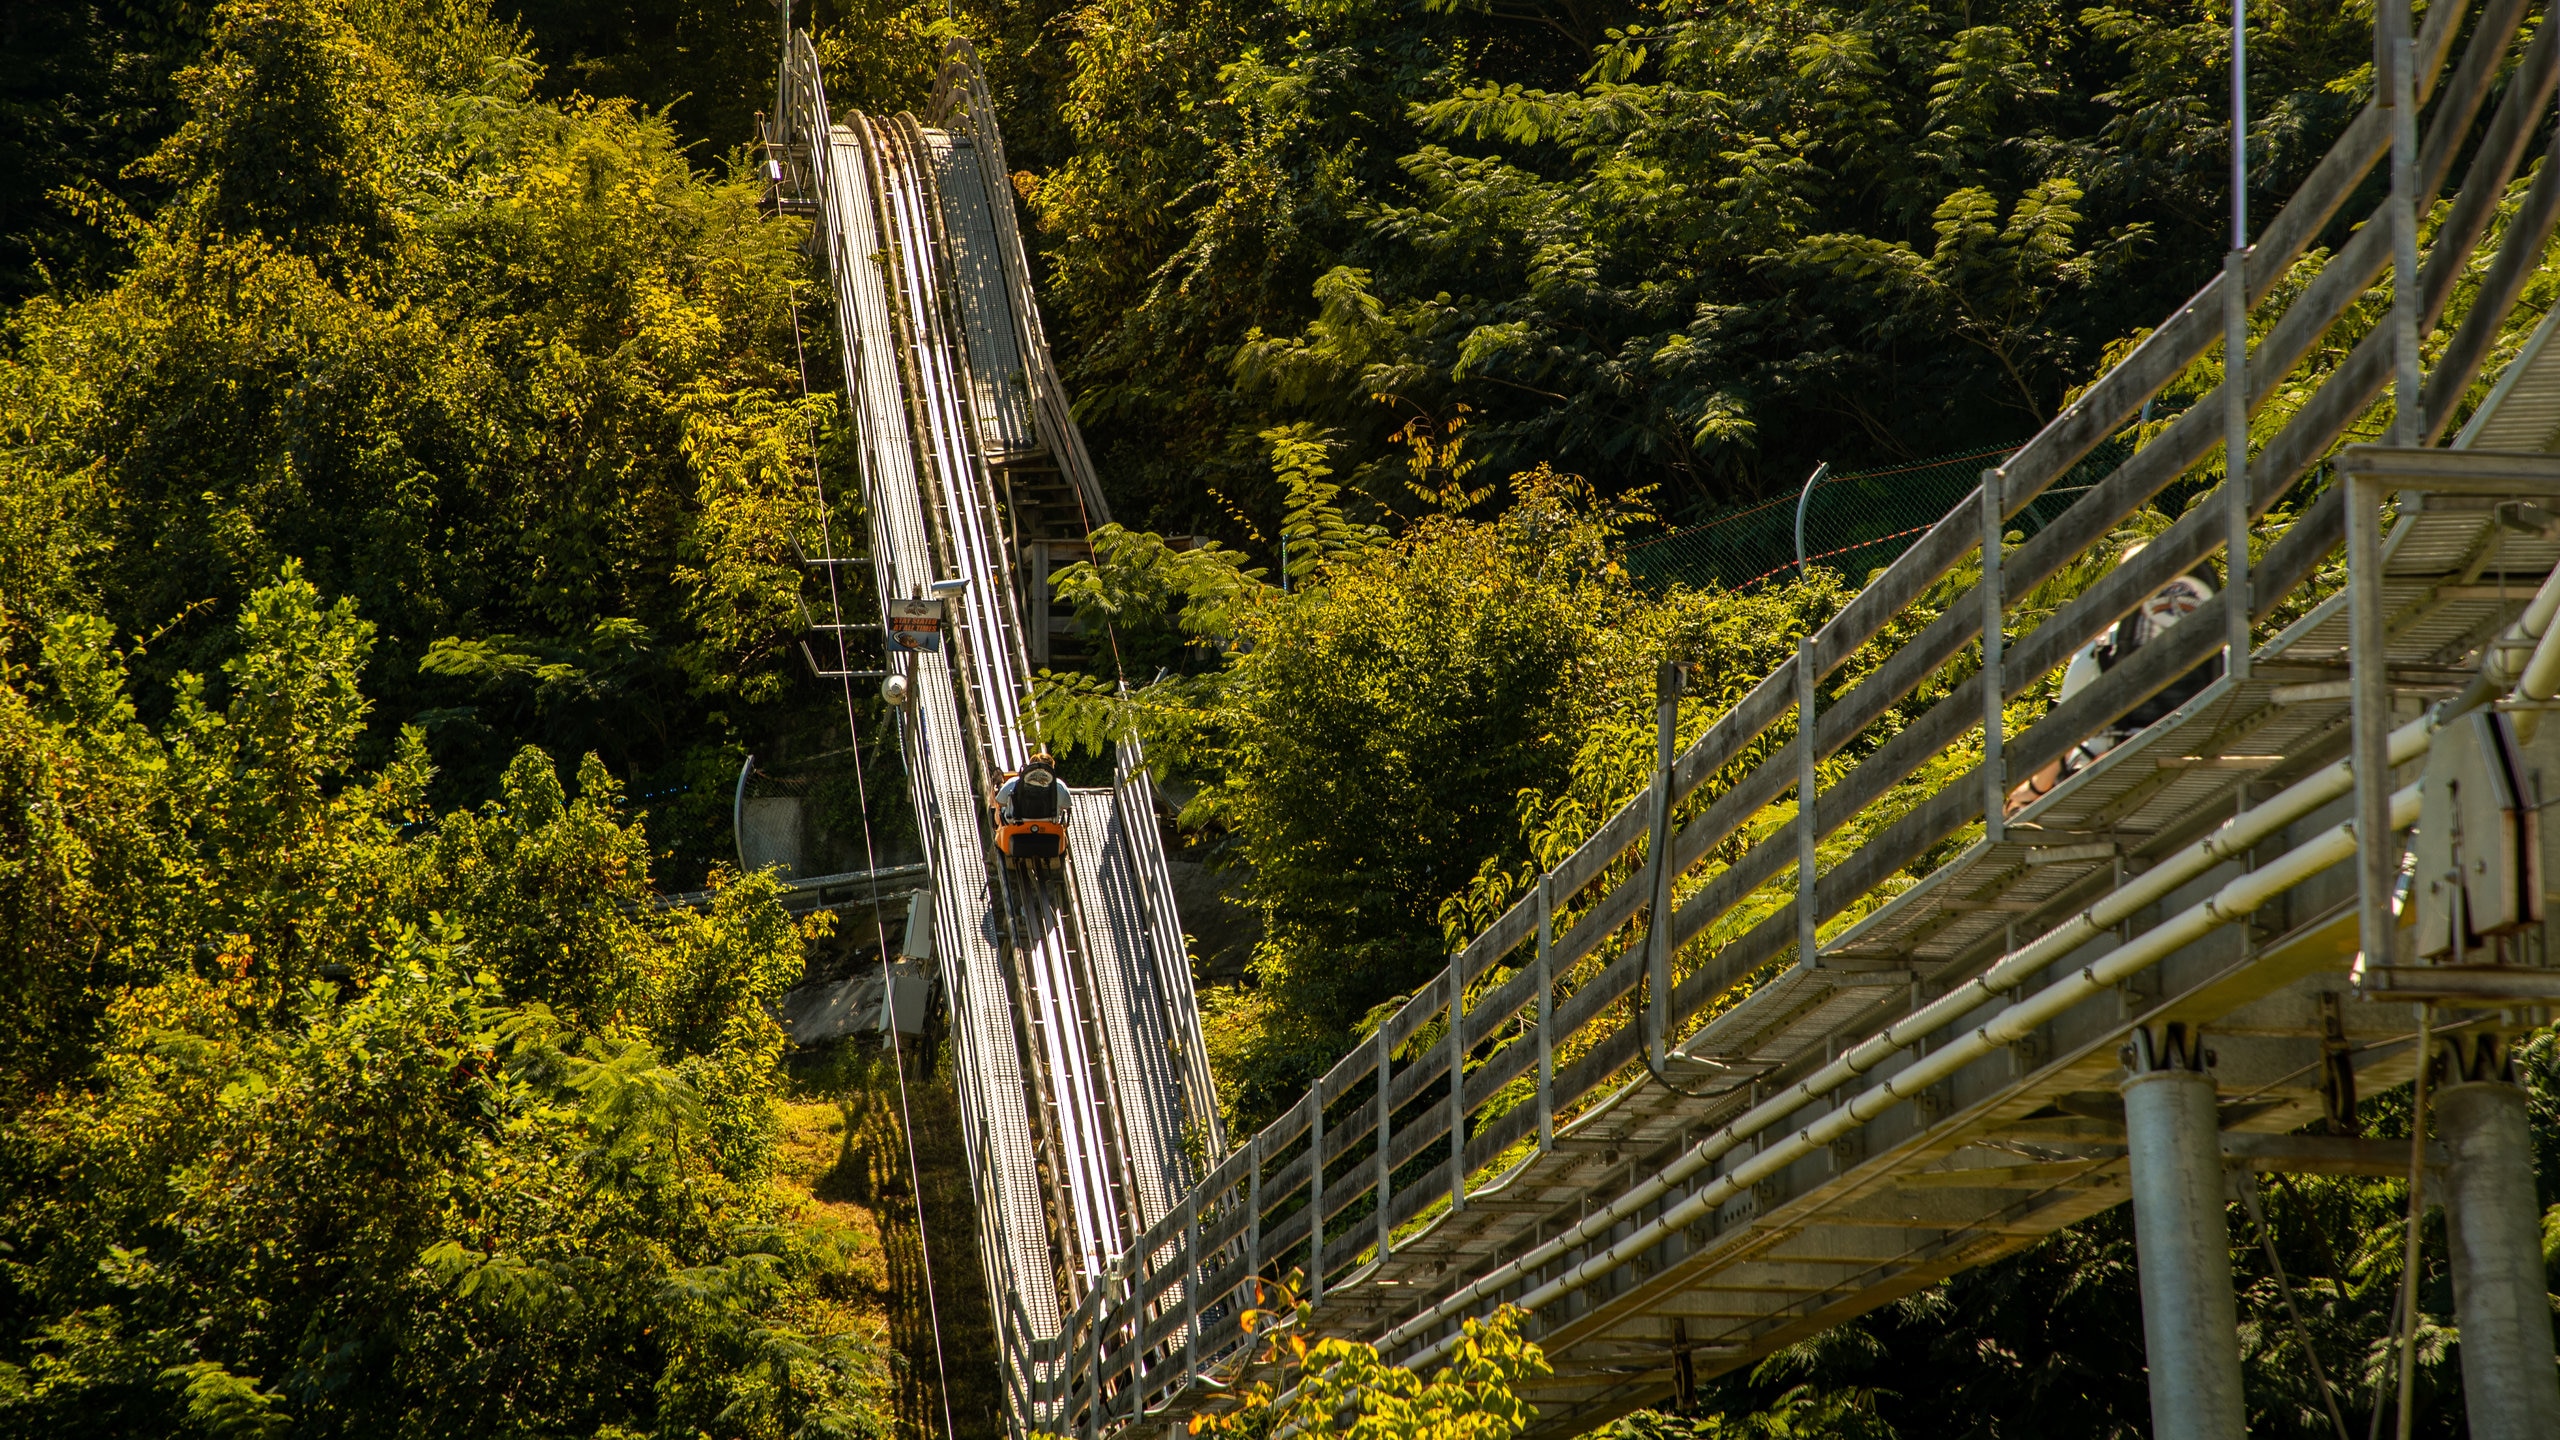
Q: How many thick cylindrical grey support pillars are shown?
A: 2